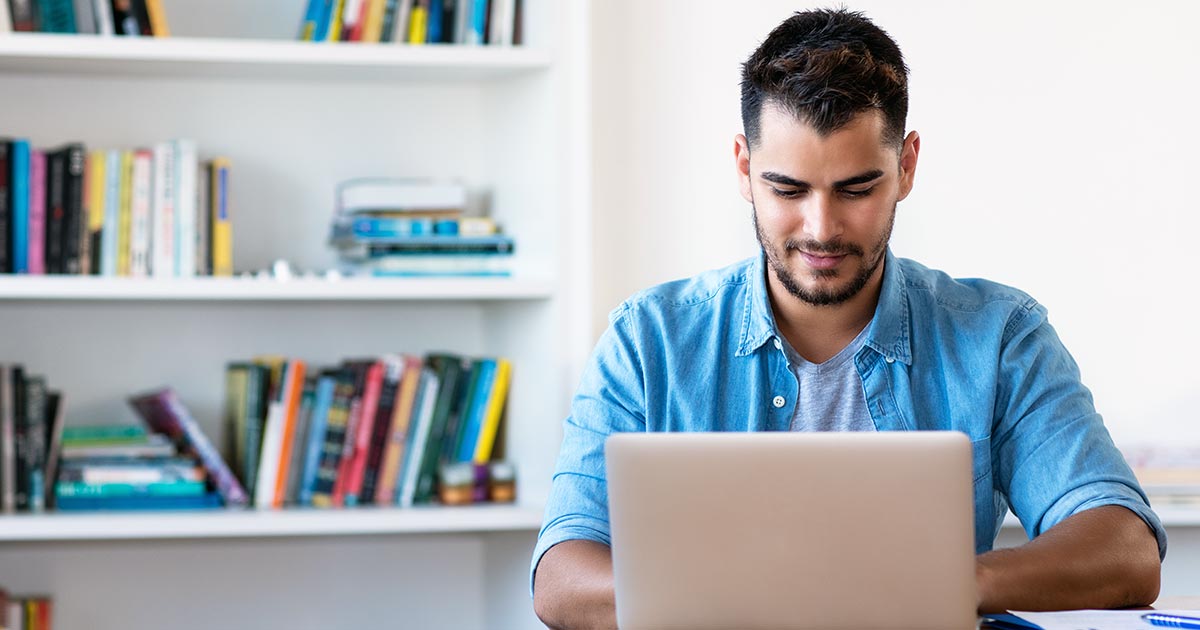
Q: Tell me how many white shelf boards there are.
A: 3